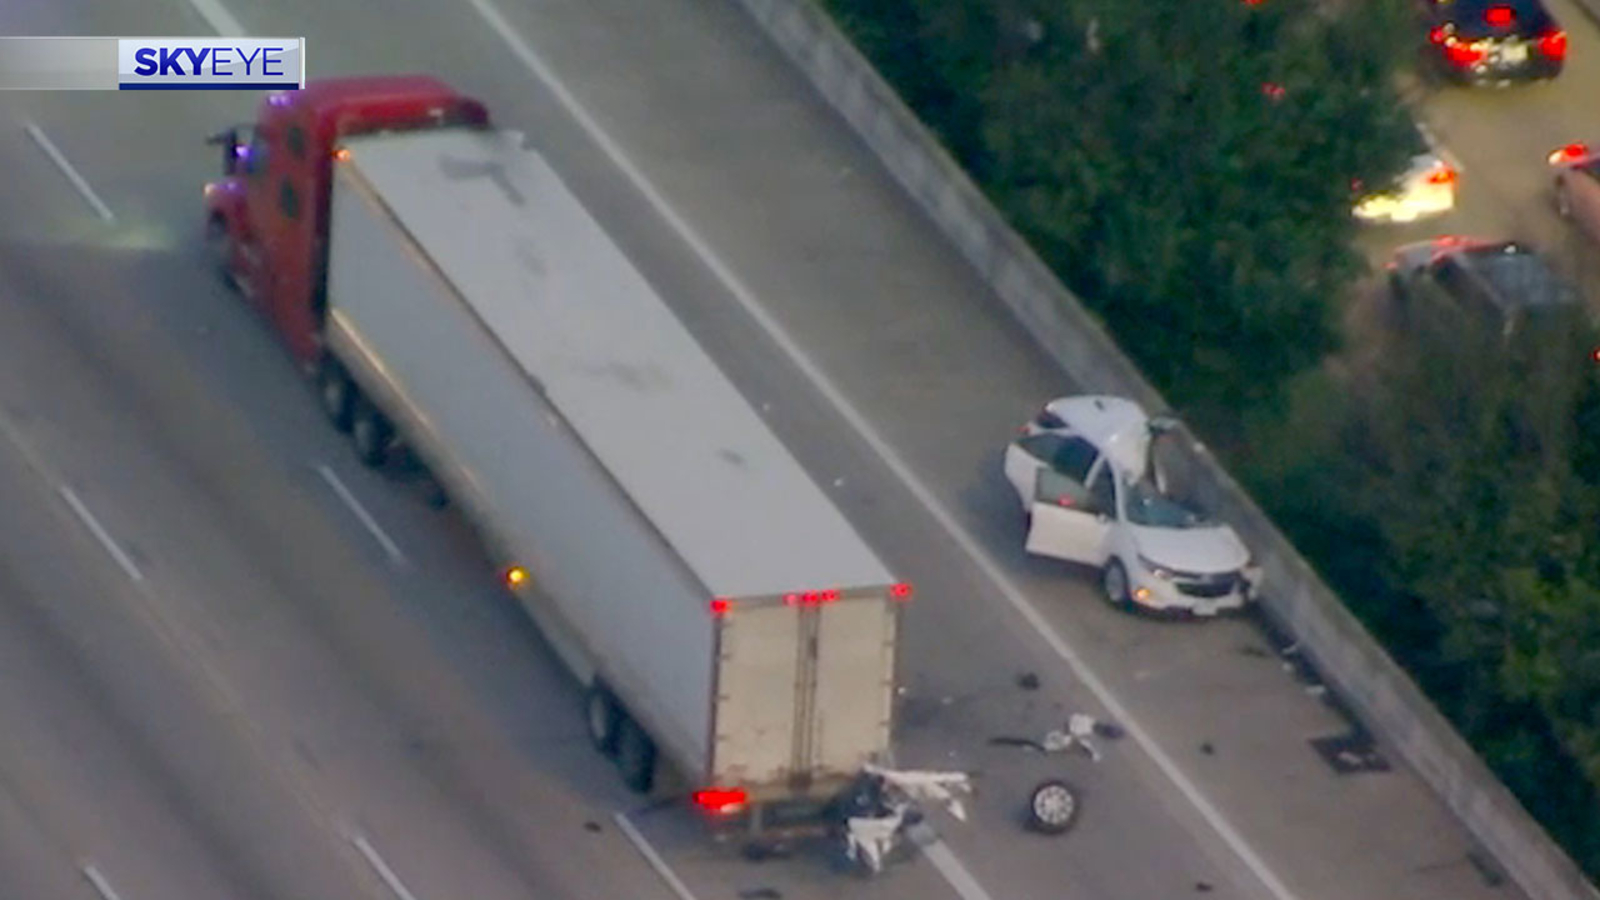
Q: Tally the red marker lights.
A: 5